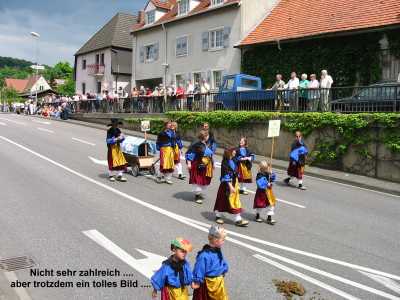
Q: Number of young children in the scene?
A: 3